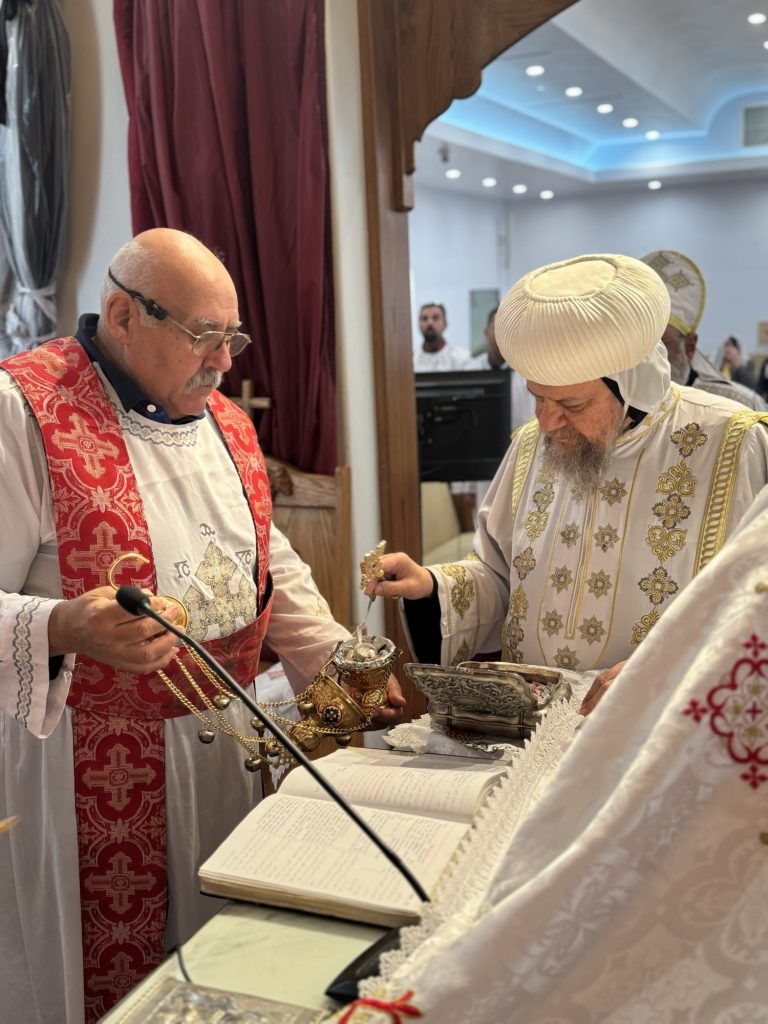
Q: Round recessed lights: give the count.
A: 12